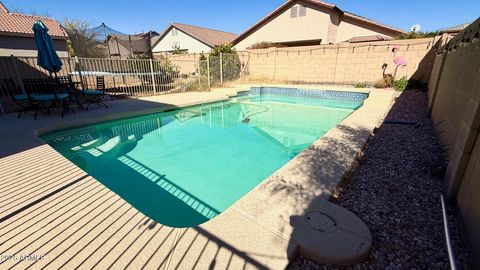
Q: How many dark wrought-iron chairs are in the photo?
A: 4